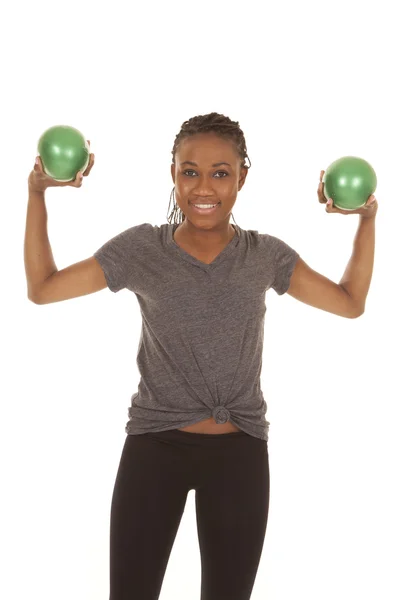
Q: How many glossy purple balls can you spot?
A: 0